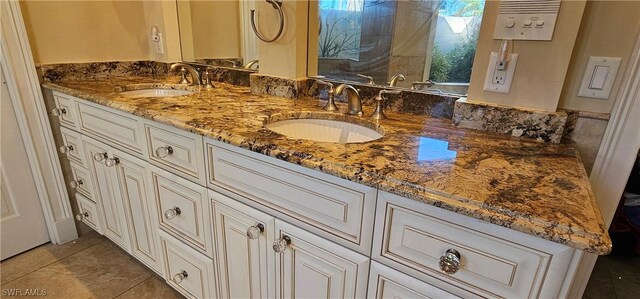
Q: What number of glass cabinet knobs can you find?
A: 12